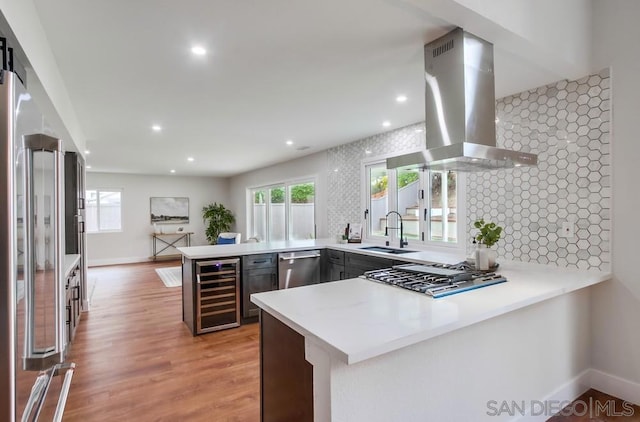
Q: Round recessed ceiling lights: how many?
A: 9